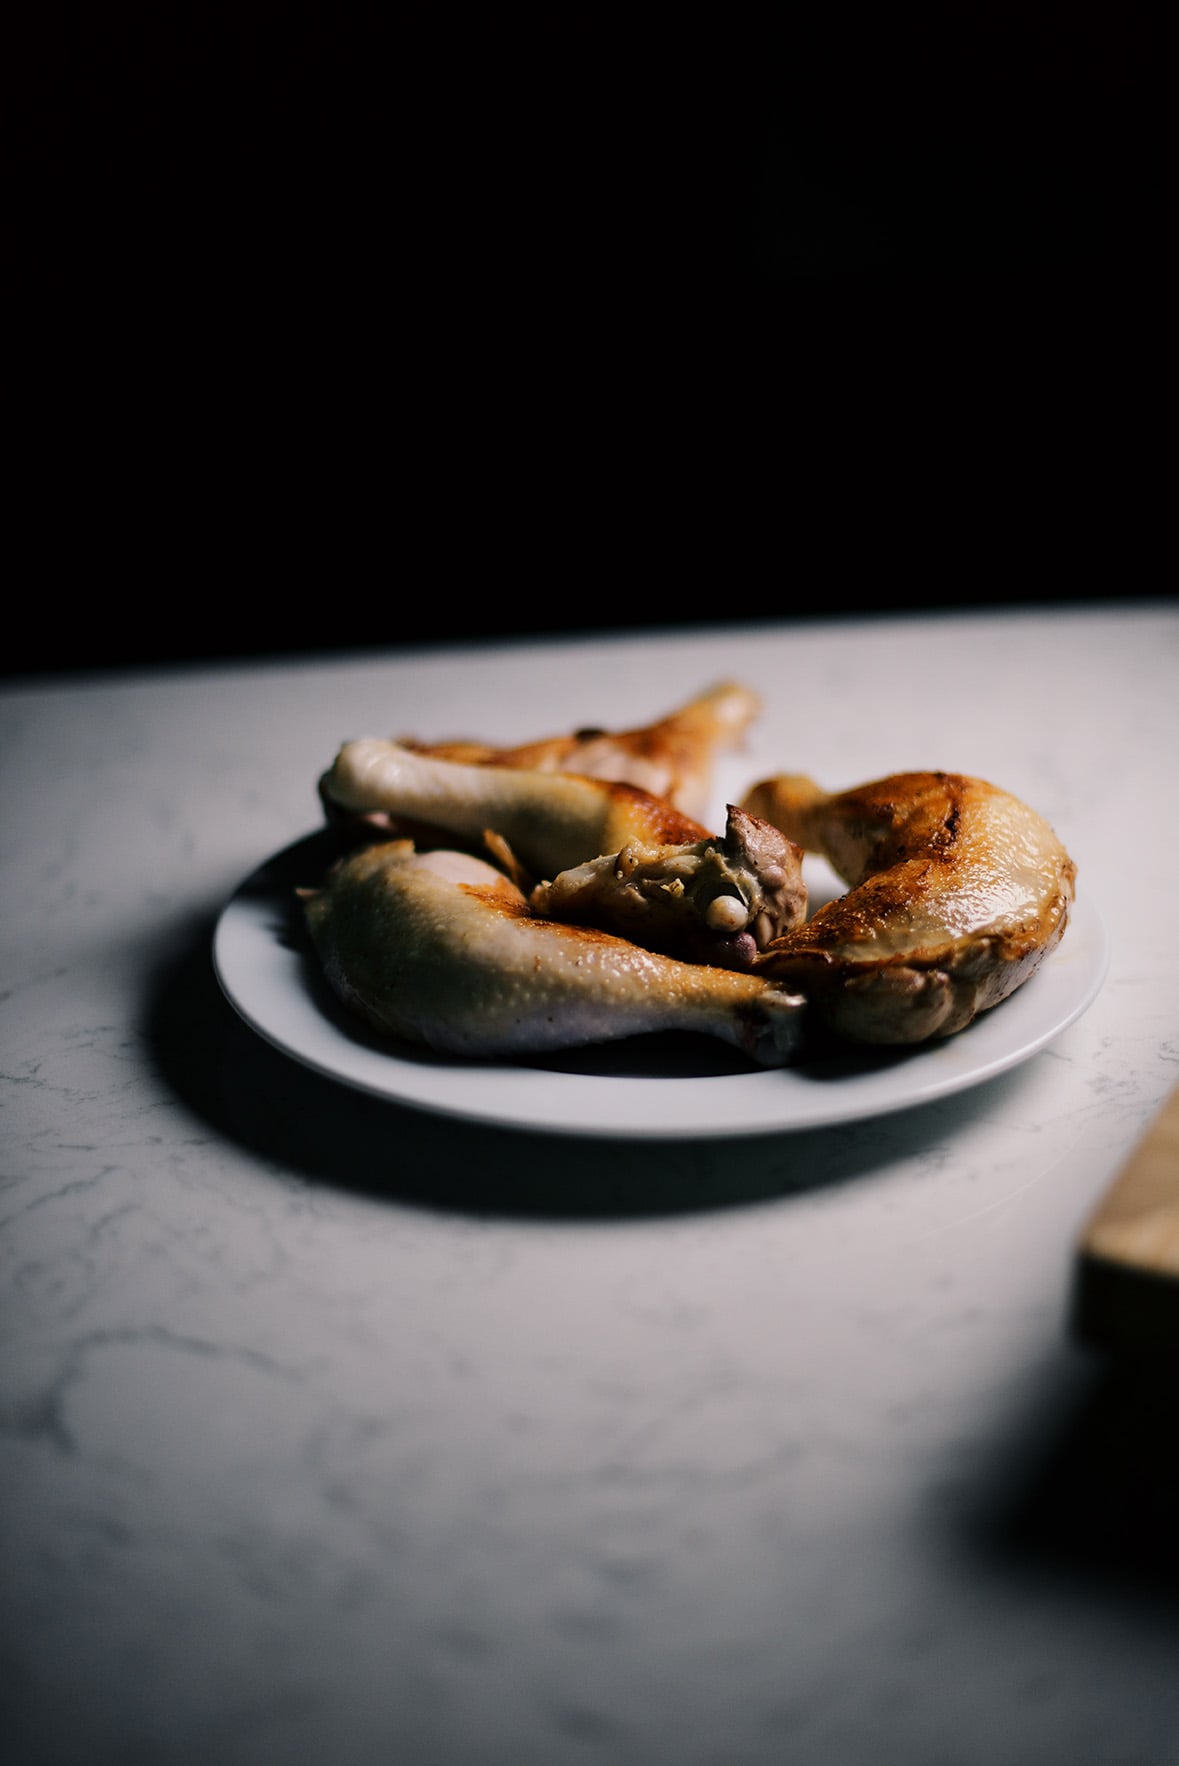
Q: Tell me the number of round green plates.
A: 0